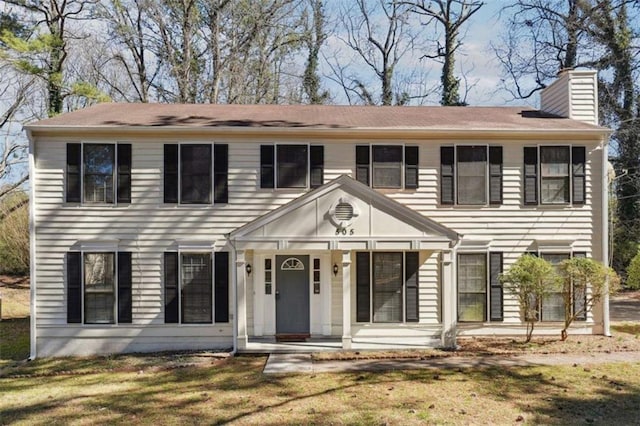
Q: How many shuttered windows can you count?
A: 11